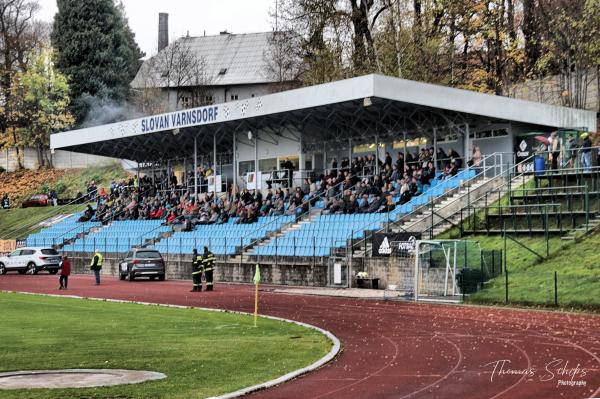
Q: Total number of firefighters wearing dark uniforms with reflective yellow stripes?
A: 2